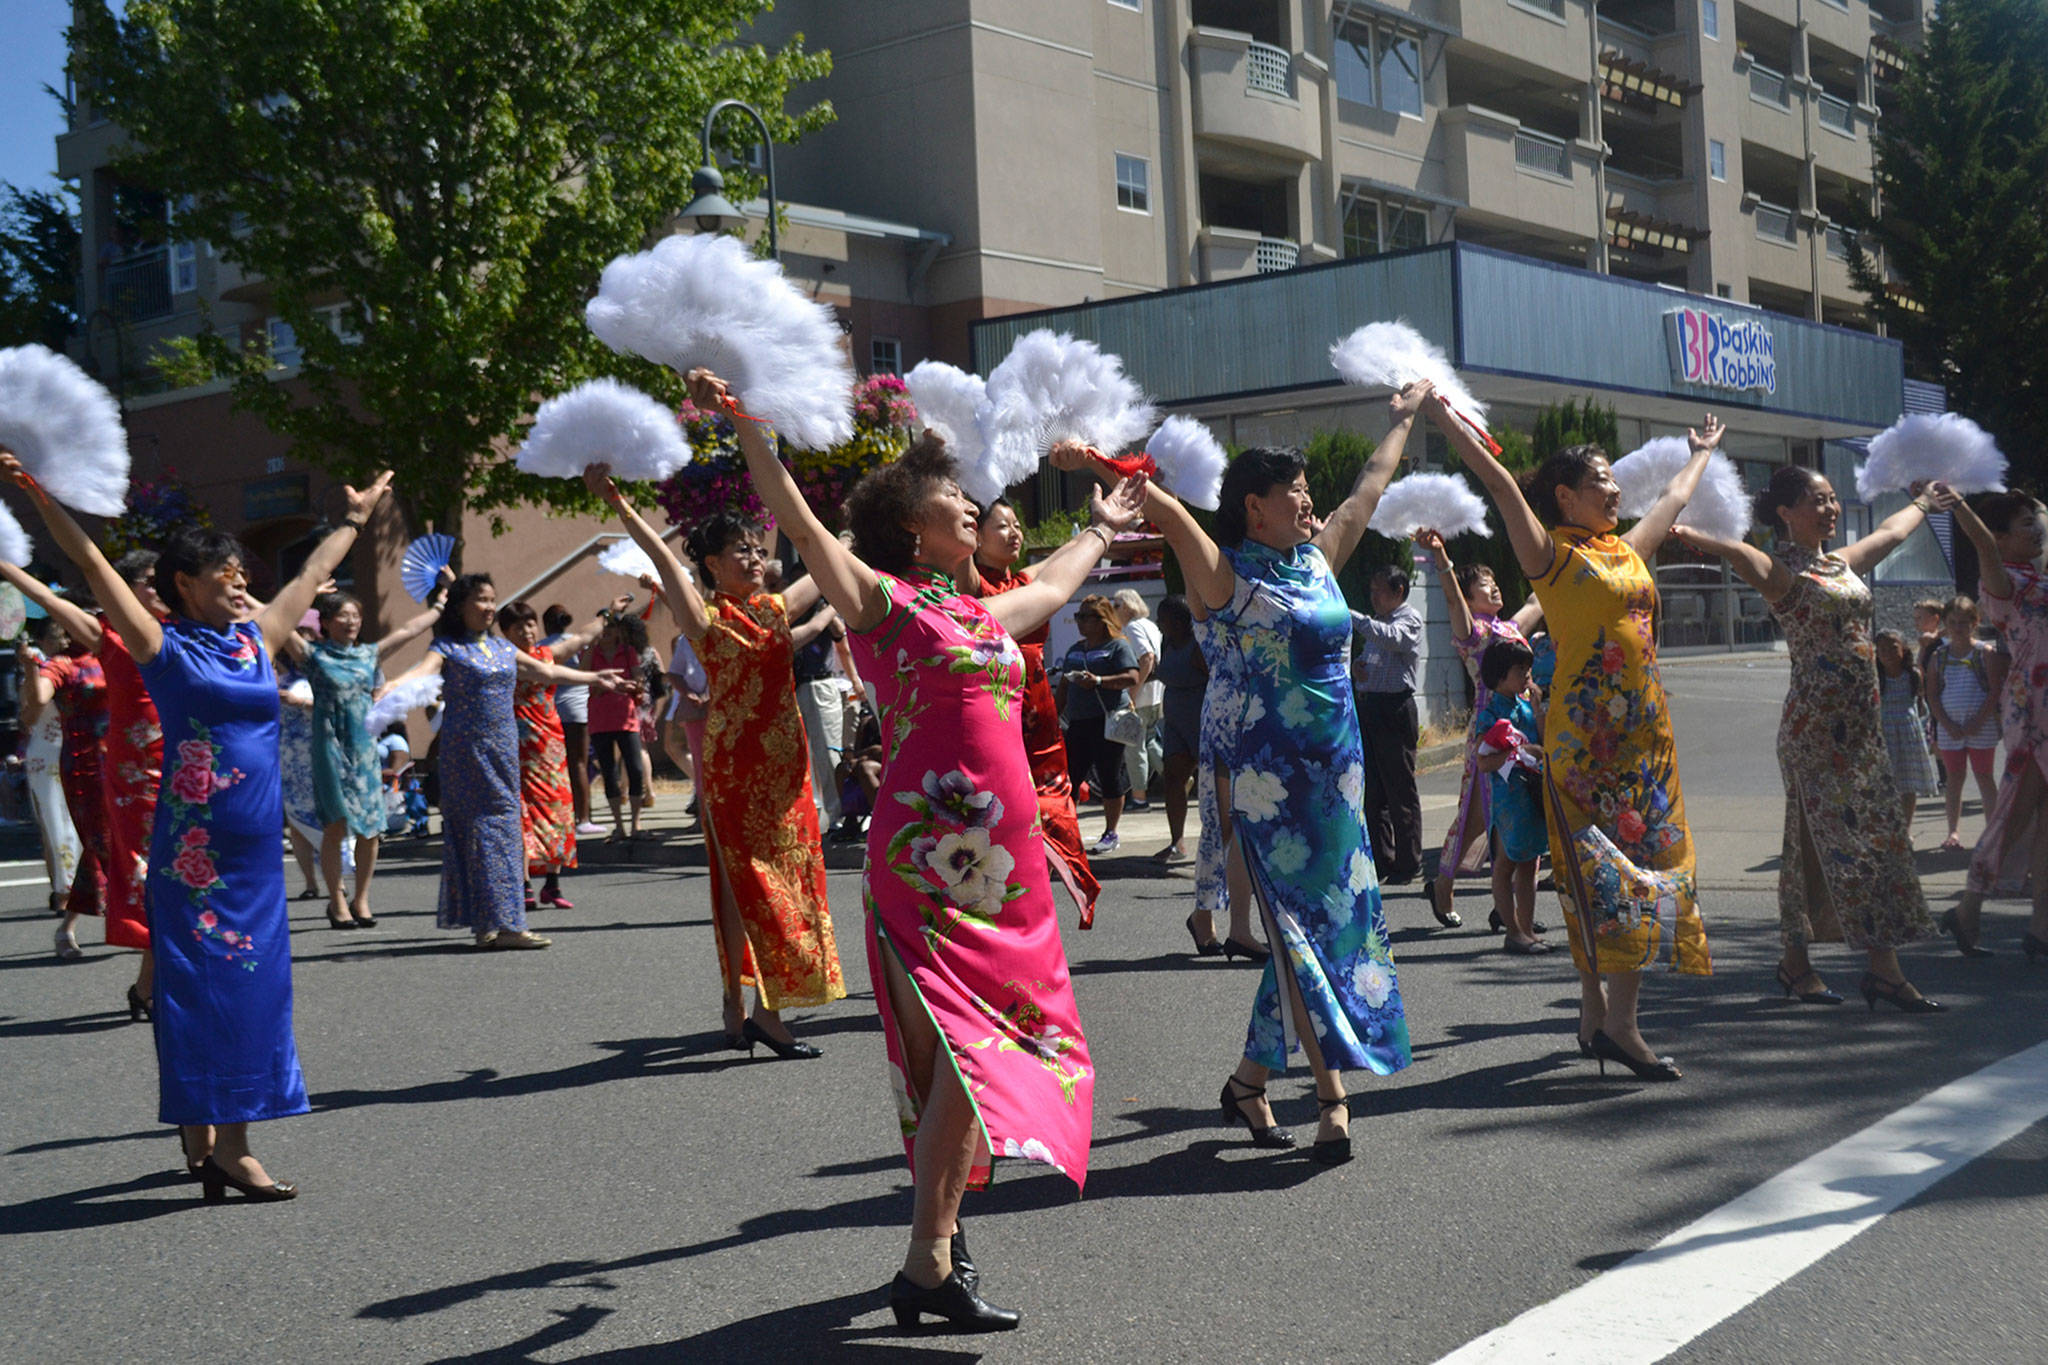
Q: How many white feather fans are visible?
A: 13